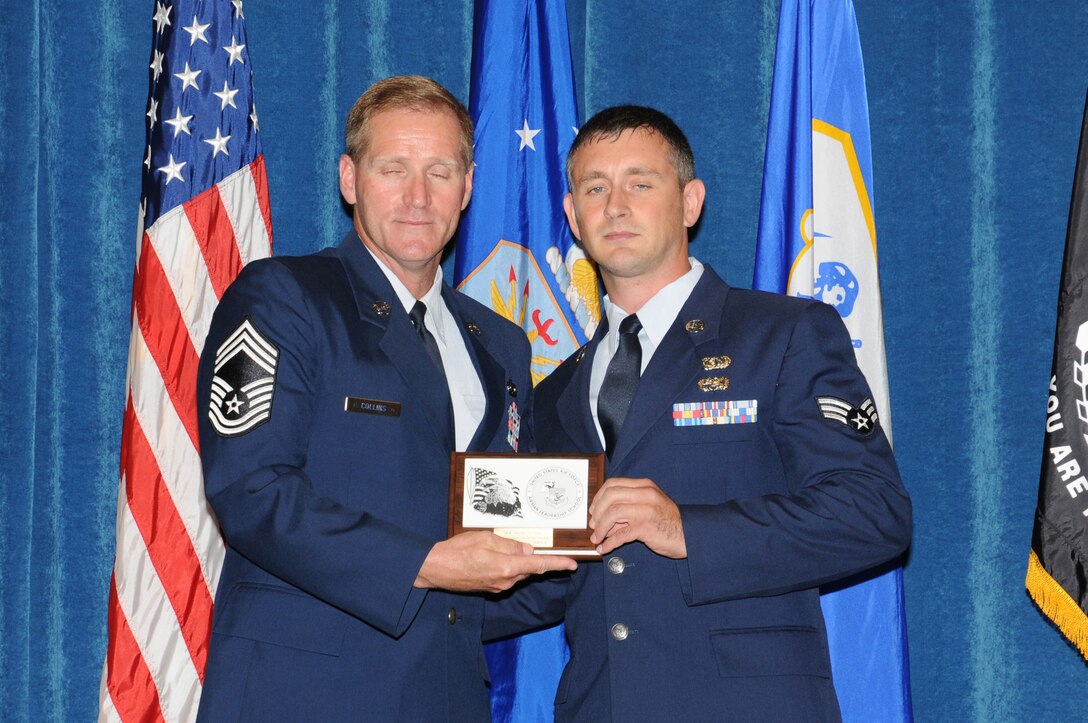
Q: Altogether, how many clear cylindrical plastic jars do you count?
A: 0